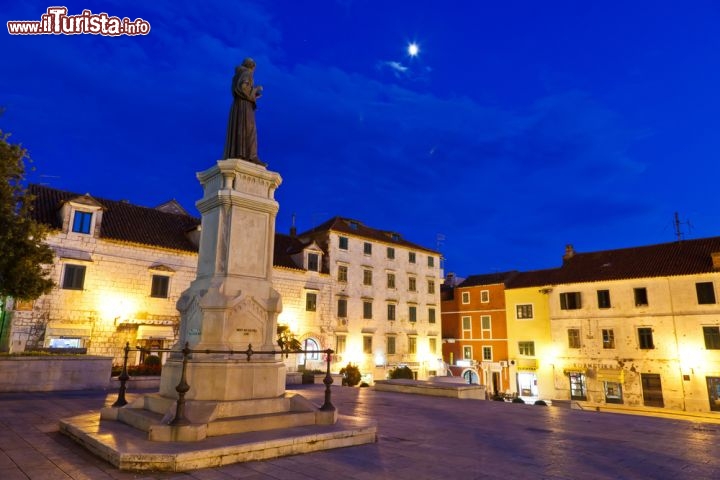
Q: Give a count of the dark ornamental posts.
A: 3